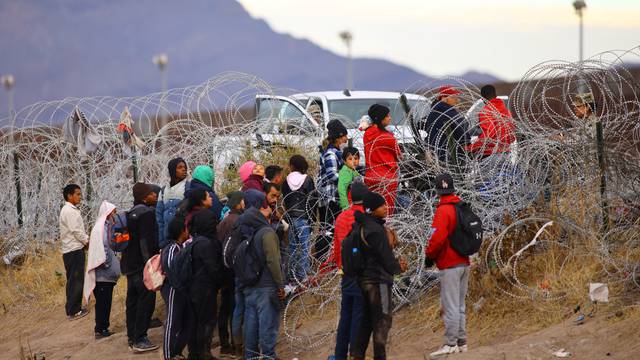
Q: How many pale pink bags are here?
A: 1